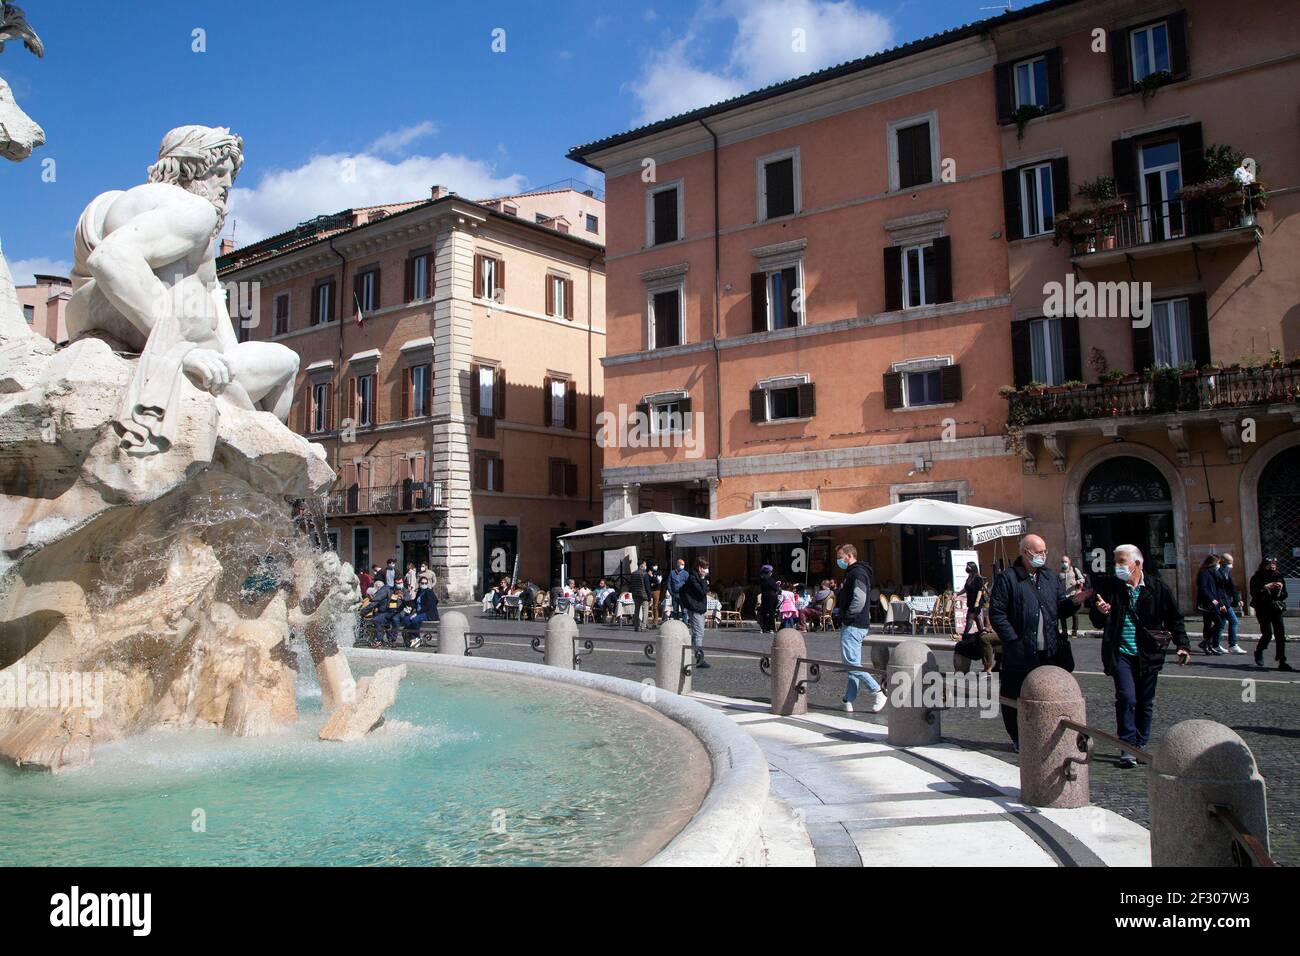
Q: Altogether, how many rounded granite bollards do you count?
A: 7